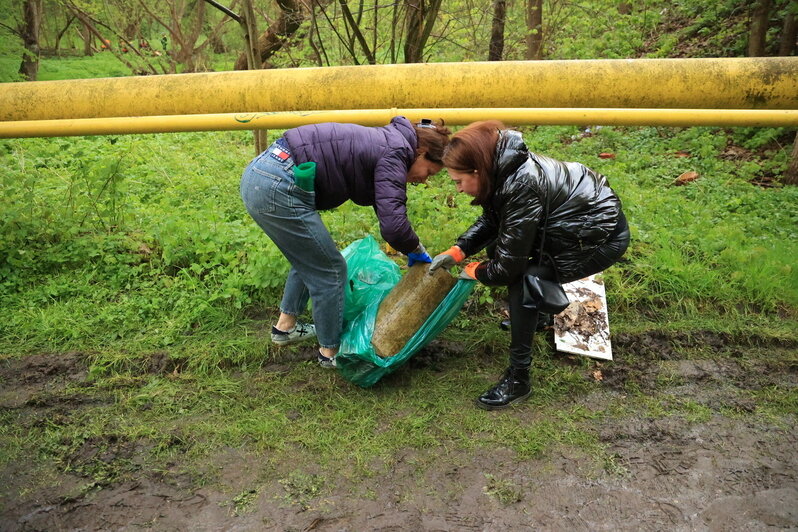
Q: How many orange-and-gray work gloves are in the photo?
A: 2